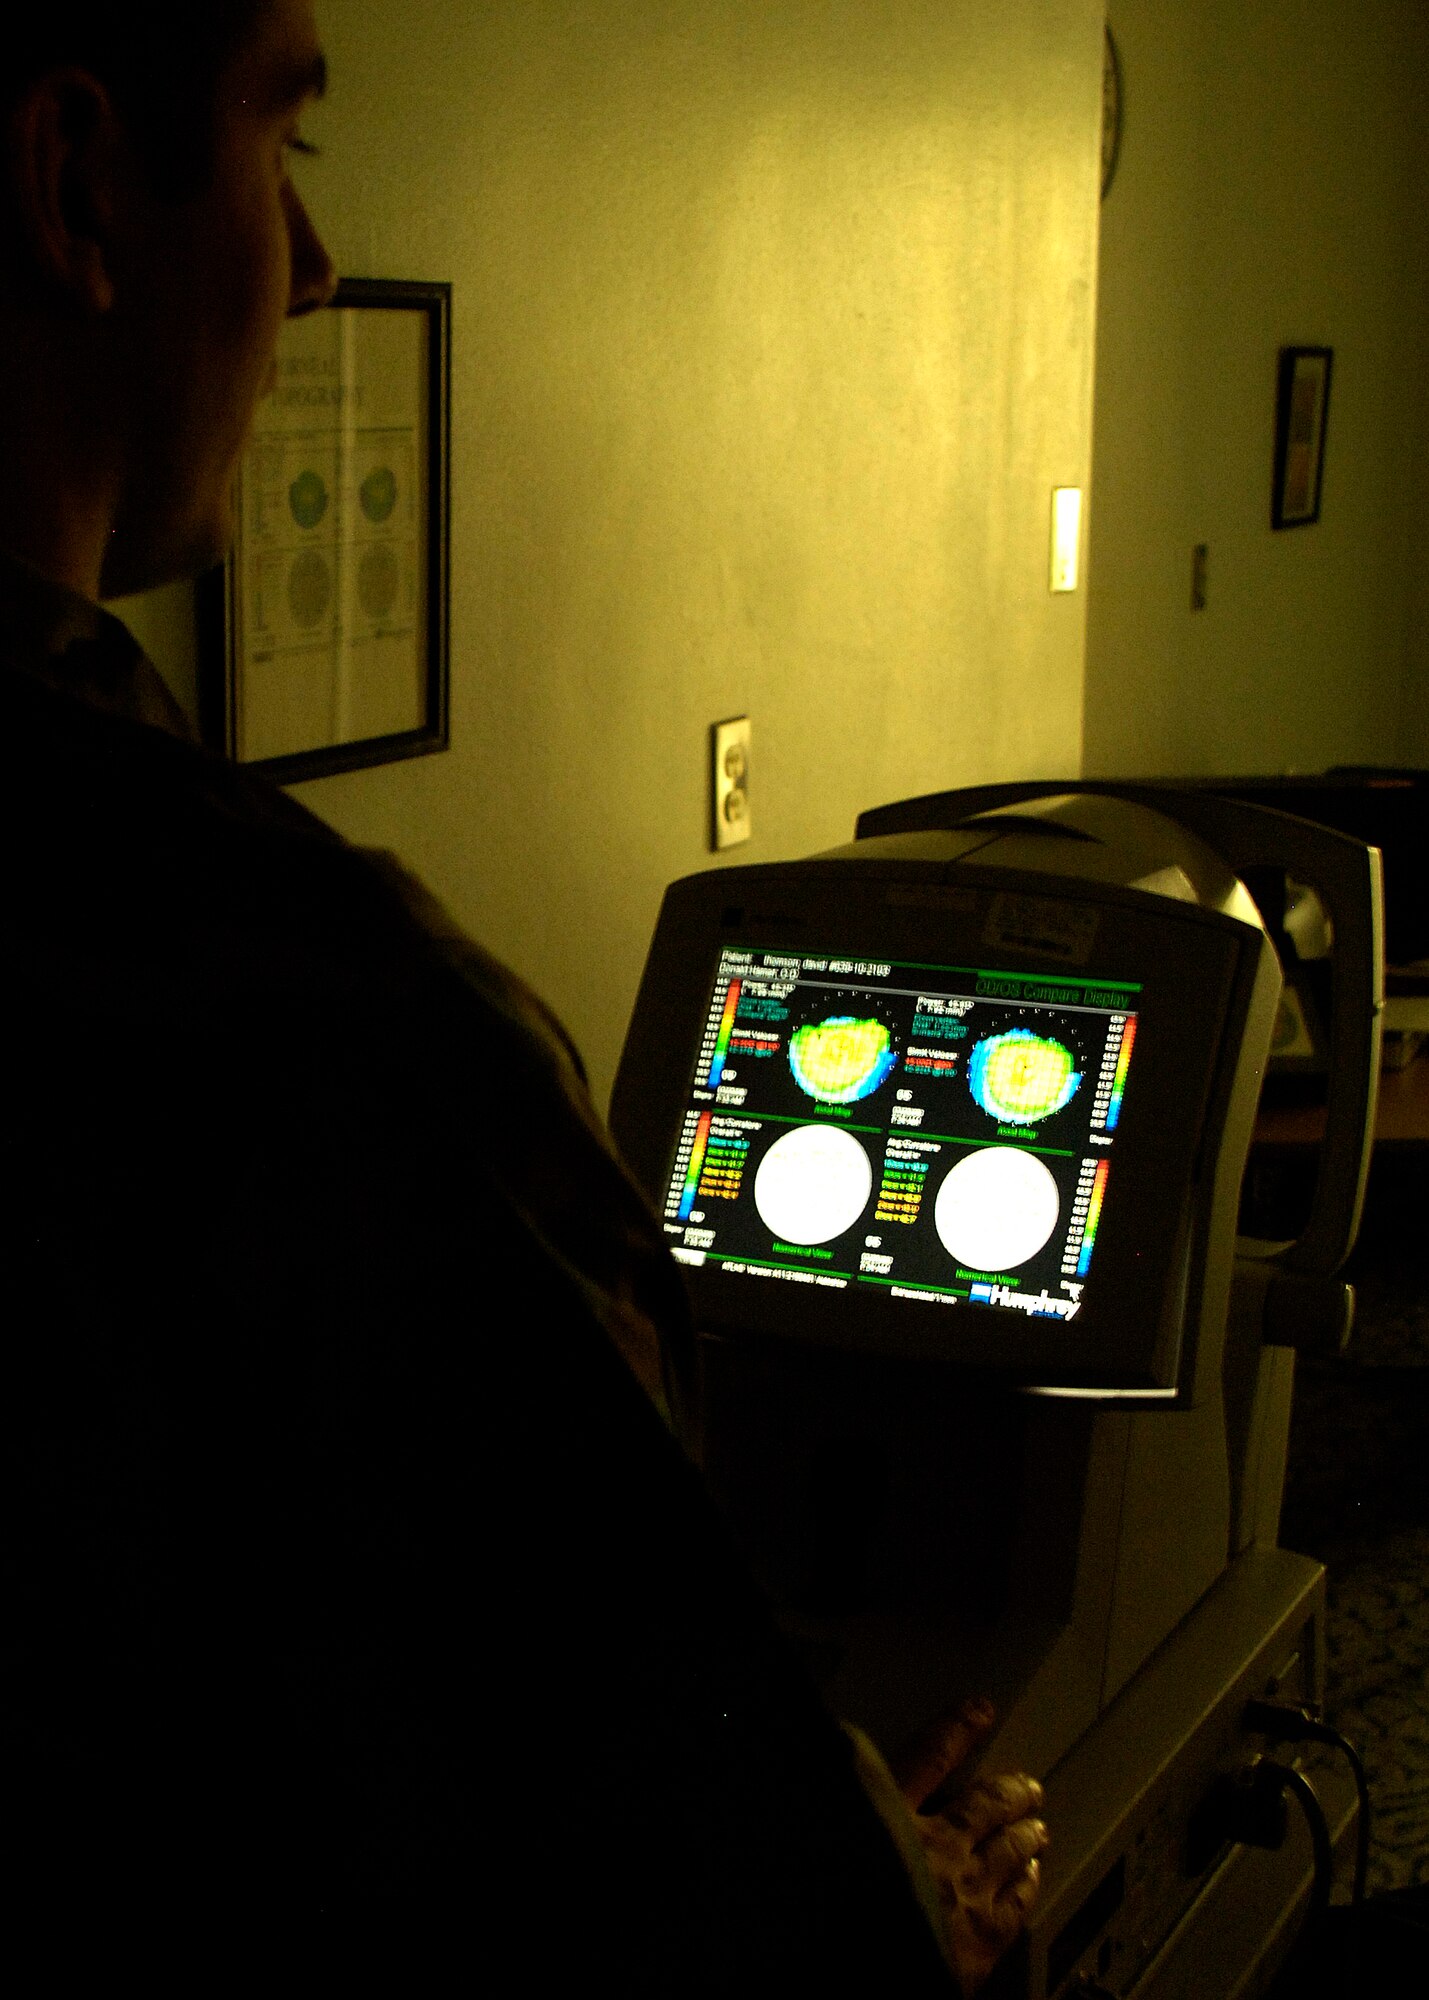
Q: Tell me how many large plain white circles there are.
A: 2